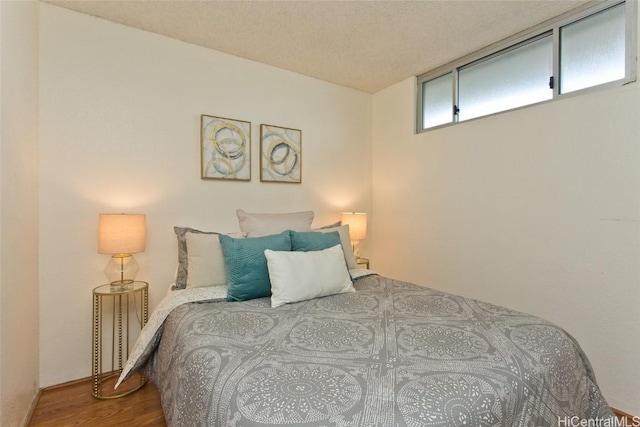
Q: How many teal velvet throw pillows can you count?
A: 2